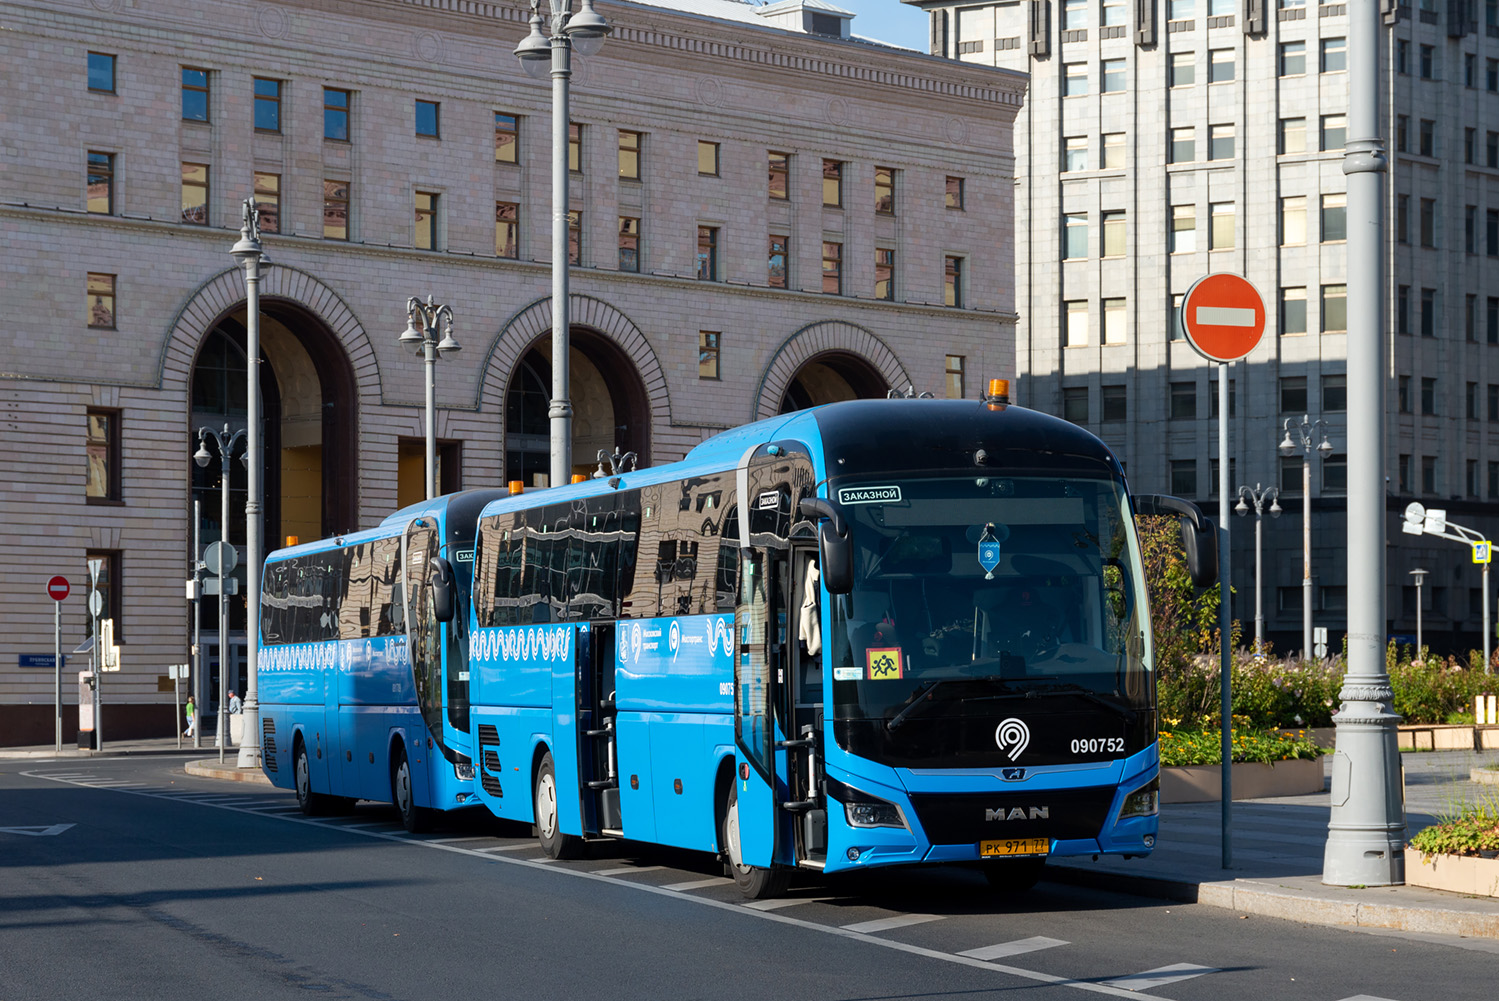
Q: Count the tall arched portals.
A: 3